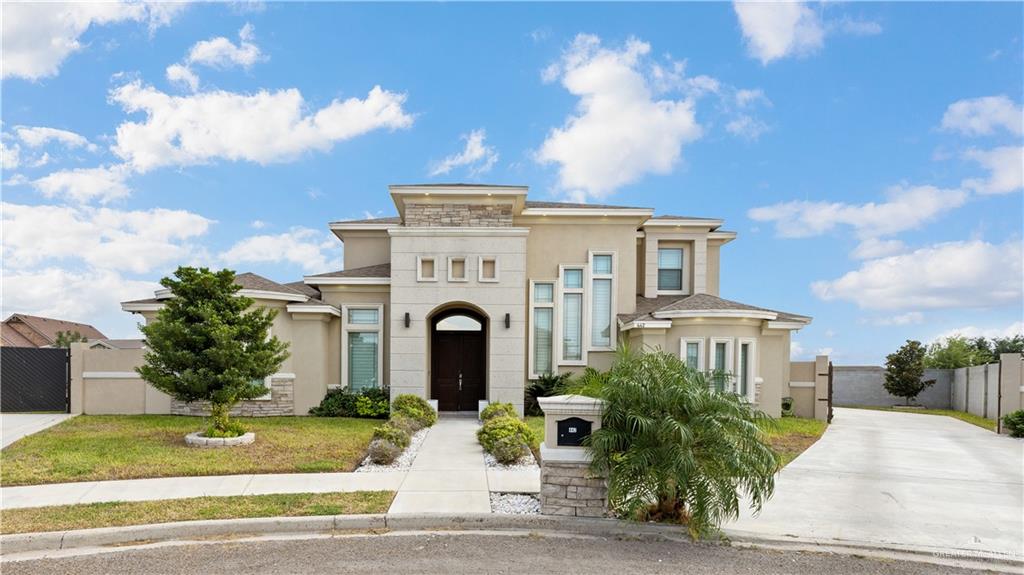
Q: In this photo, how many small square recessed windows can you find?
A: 3